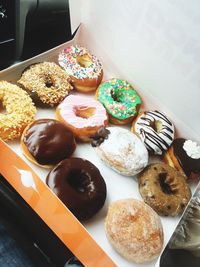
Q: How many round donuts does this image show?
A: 12